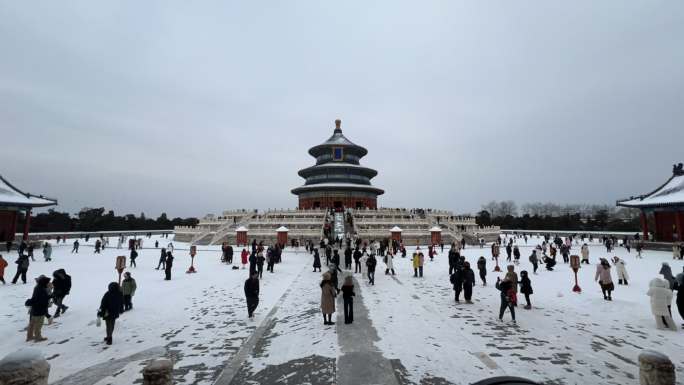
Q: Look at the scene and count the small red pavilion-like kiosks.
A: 4